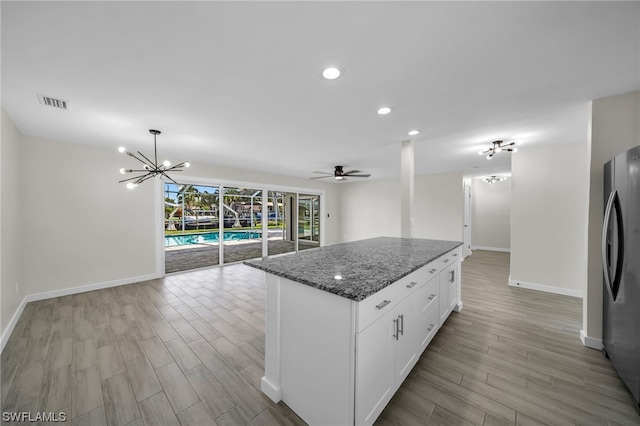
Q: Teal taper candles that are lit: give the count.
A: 0